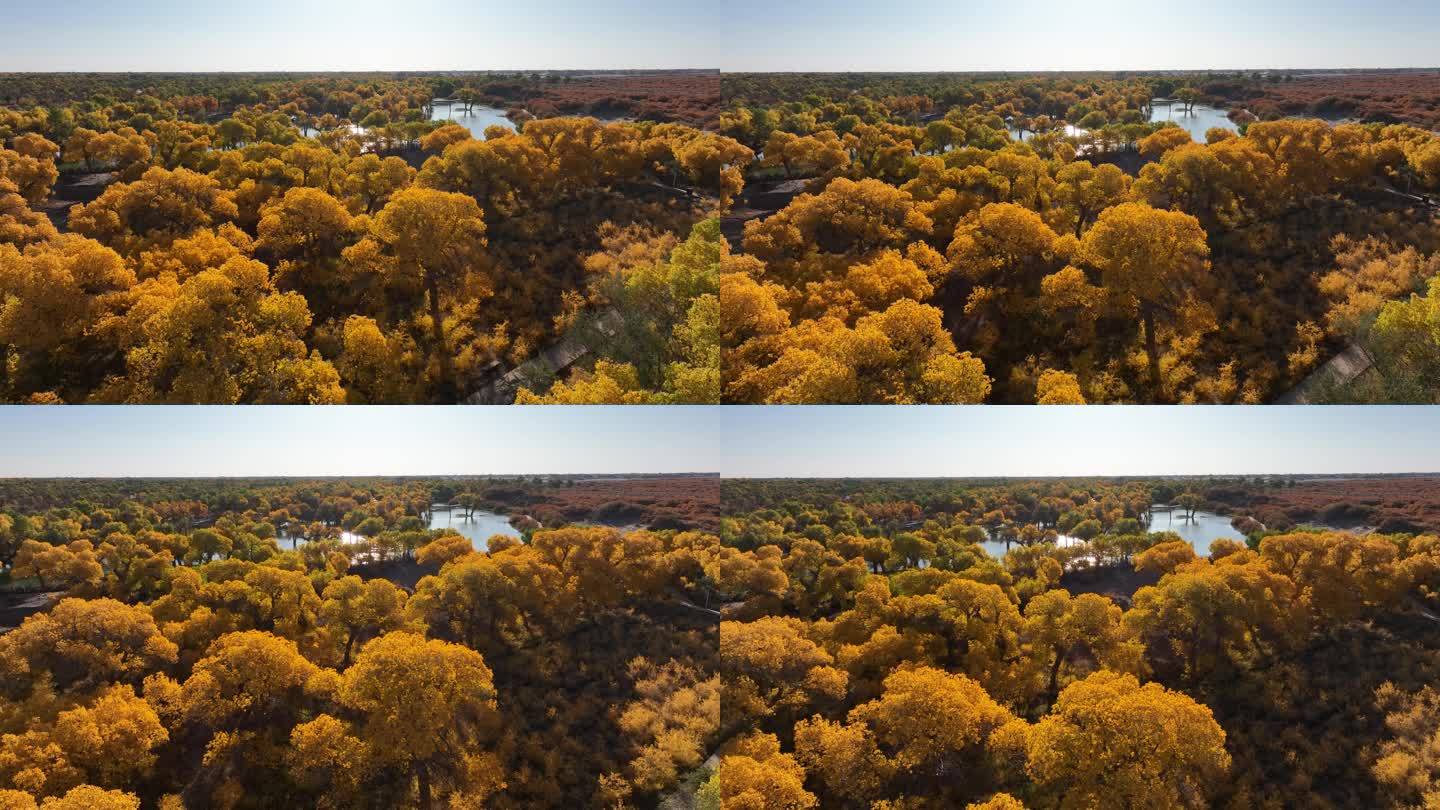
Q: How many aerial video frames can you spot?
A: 4